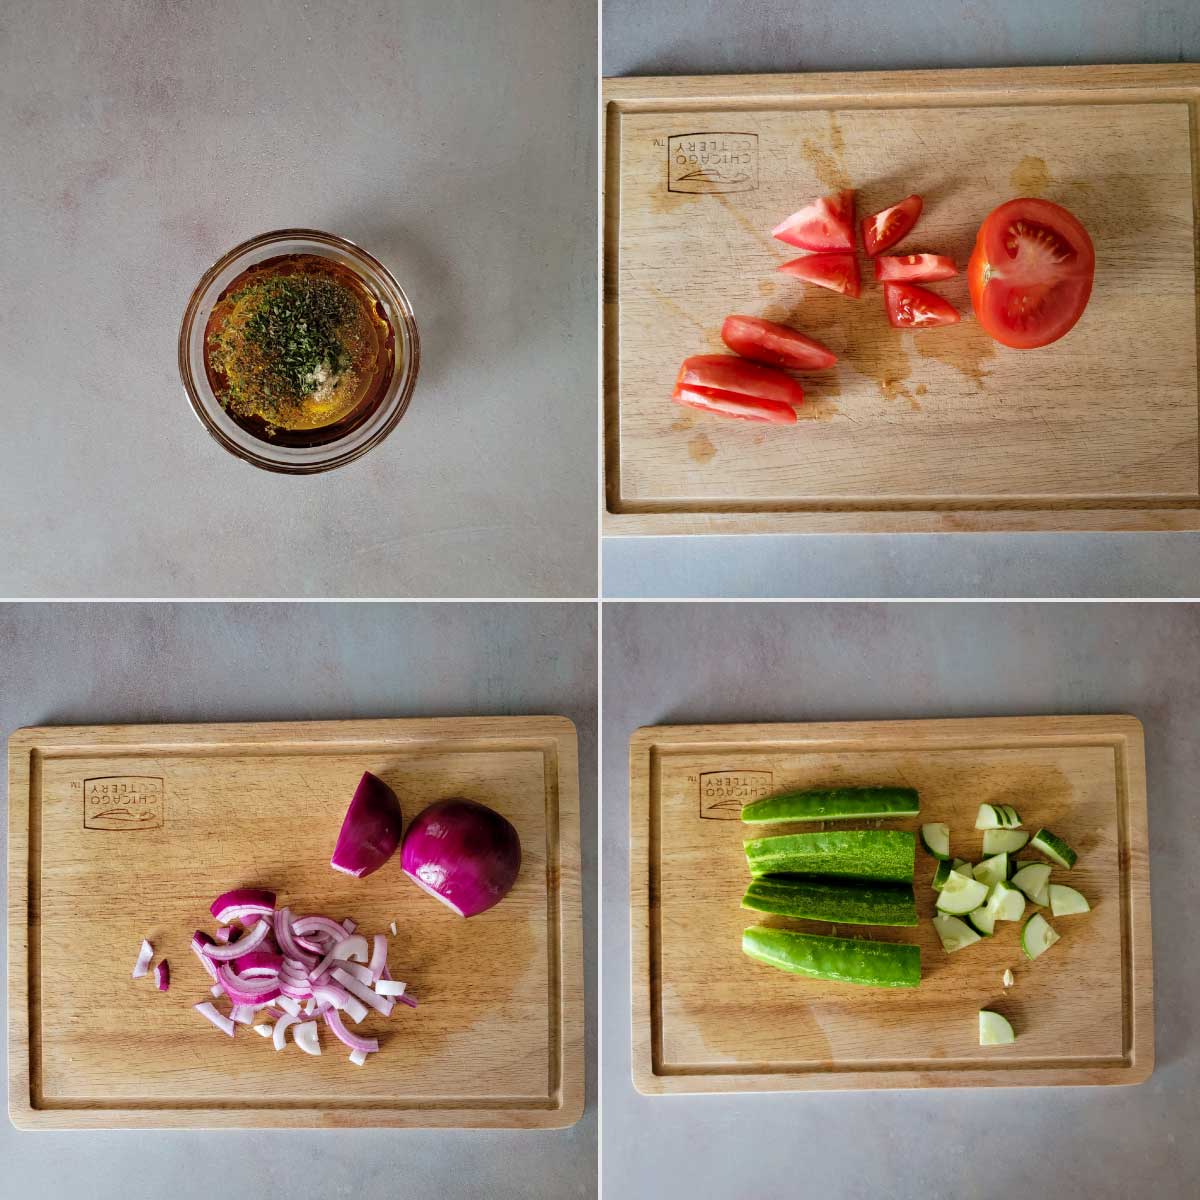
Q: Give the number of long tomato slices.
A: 3